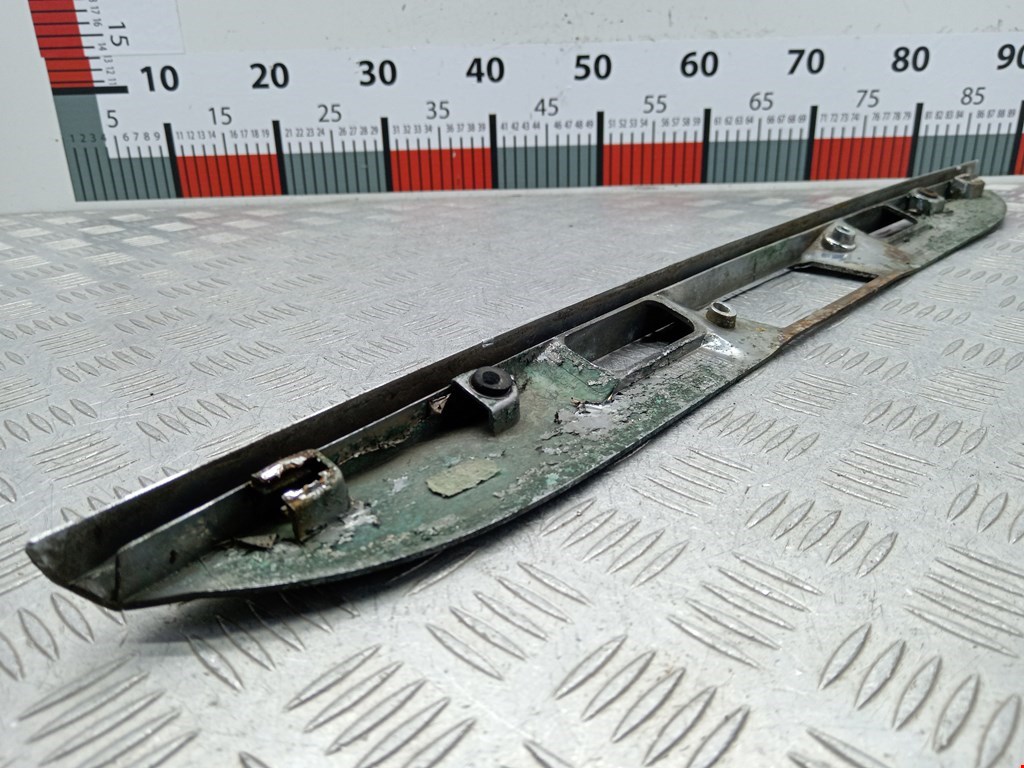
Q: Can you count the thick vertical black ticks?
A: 9